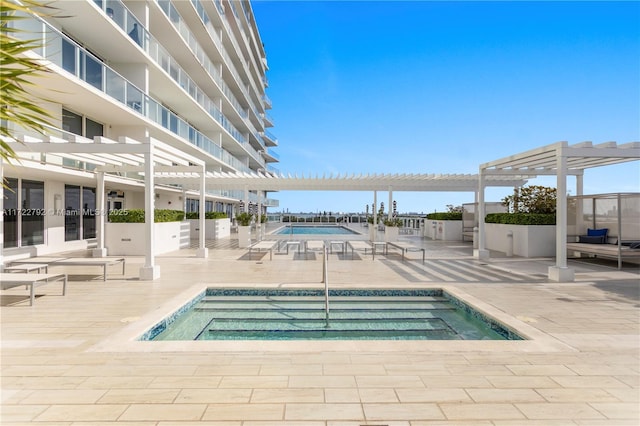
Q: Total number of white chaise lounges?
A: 6